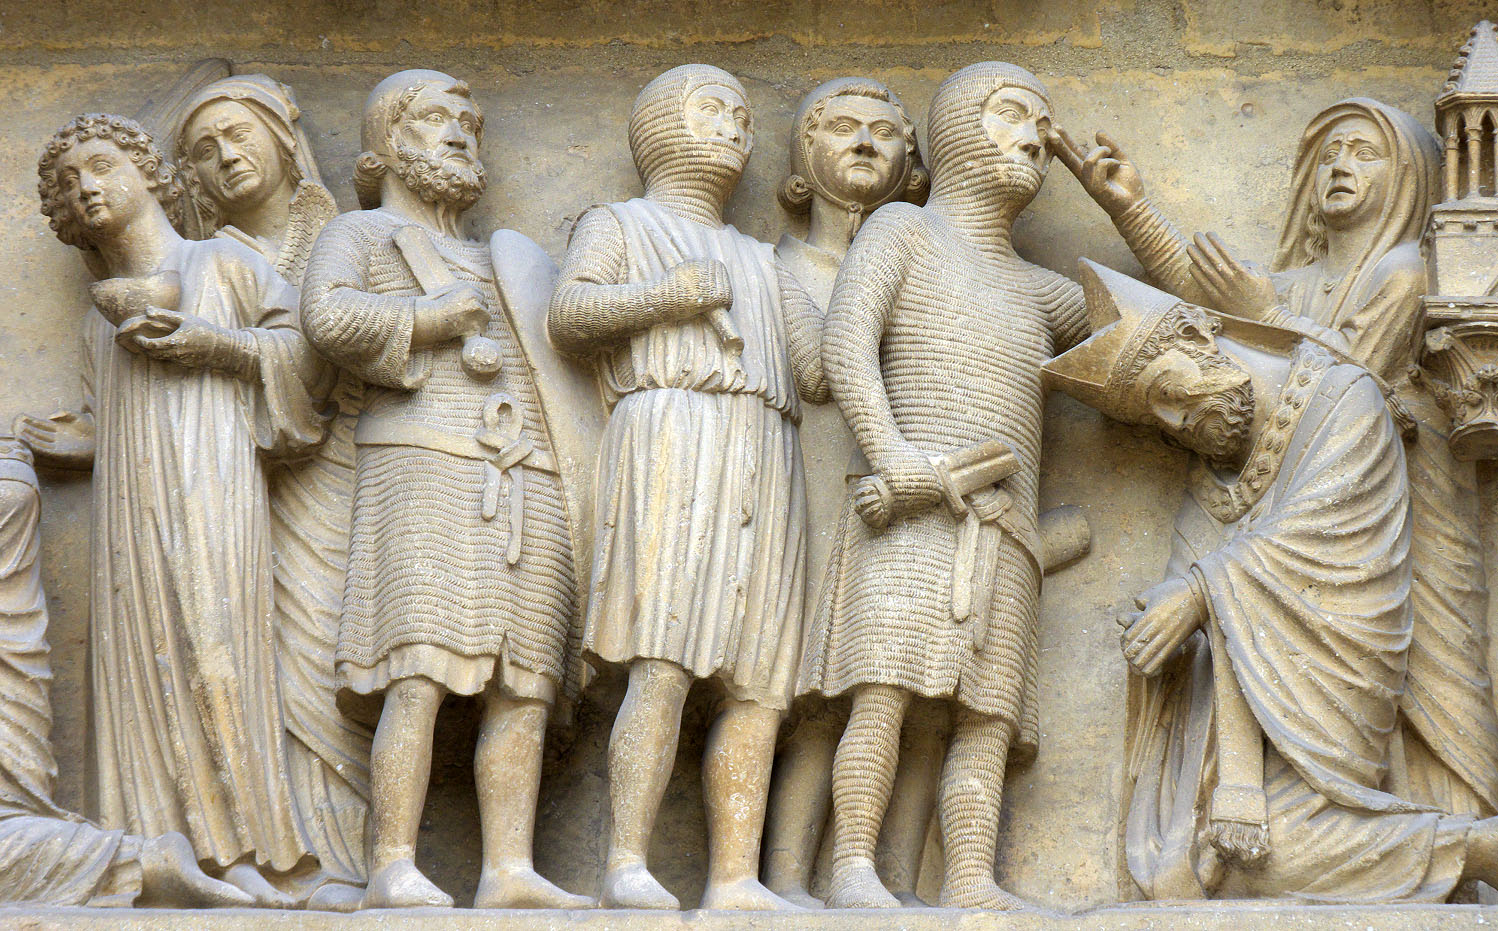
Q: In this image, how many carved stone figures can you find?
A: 8